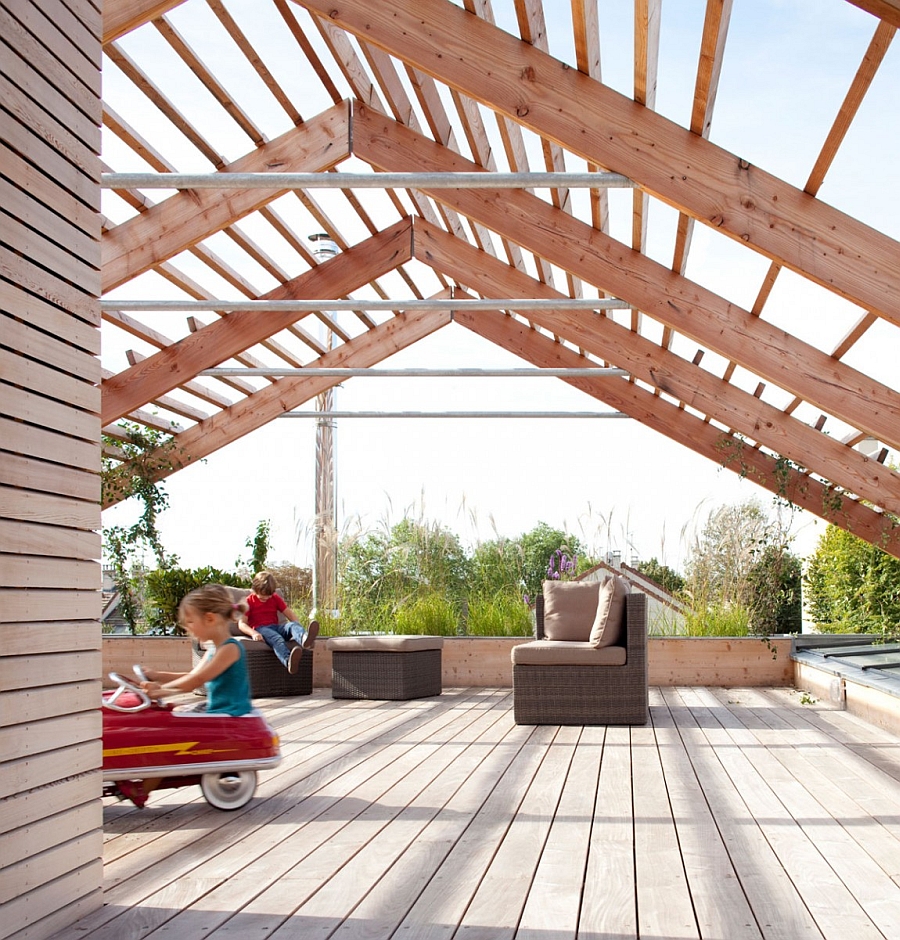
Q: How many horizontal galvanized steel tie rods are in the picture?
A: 4